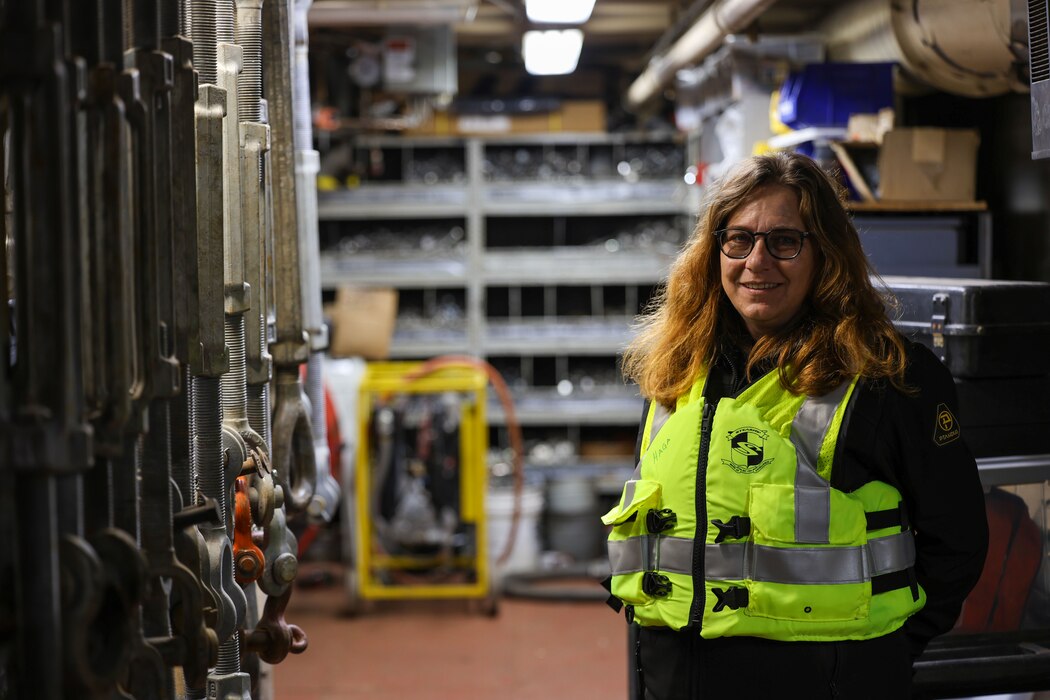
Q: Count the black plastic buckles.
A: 4